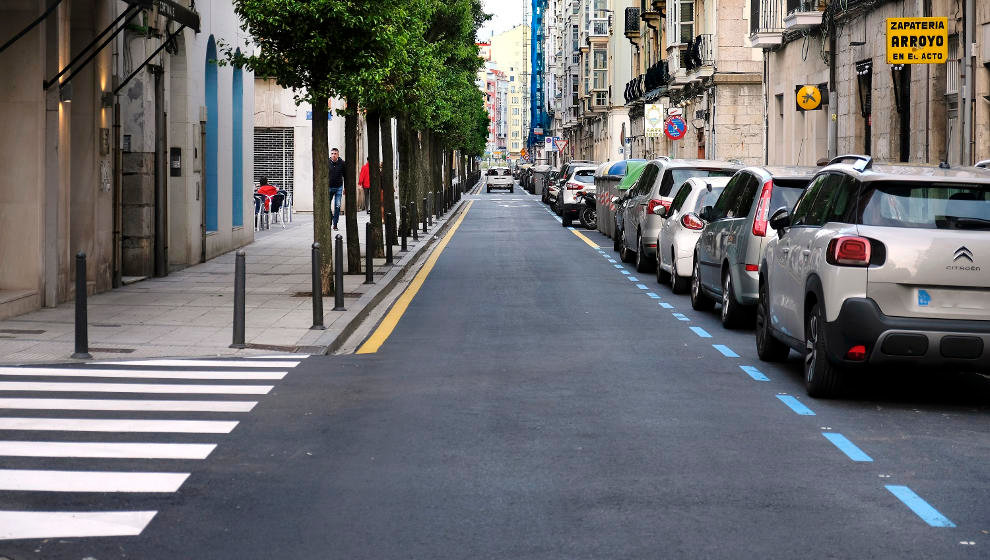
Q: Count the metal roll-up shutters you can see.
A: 1